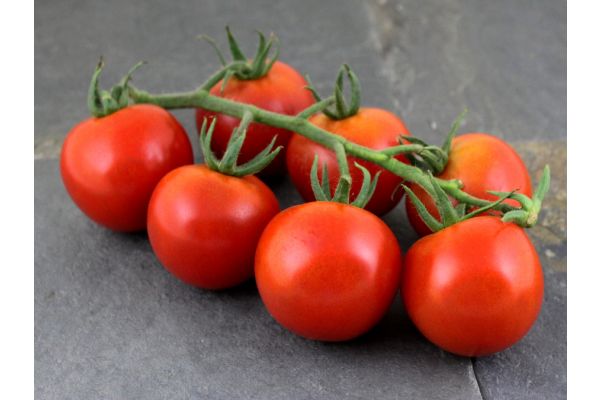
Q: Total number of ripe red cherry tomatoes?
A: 7